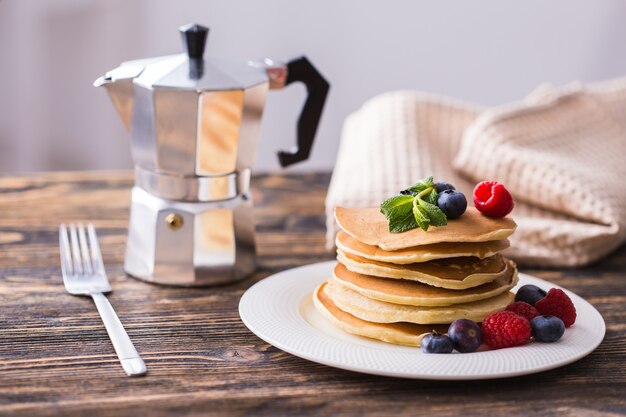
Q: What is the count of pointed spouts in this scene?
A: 1